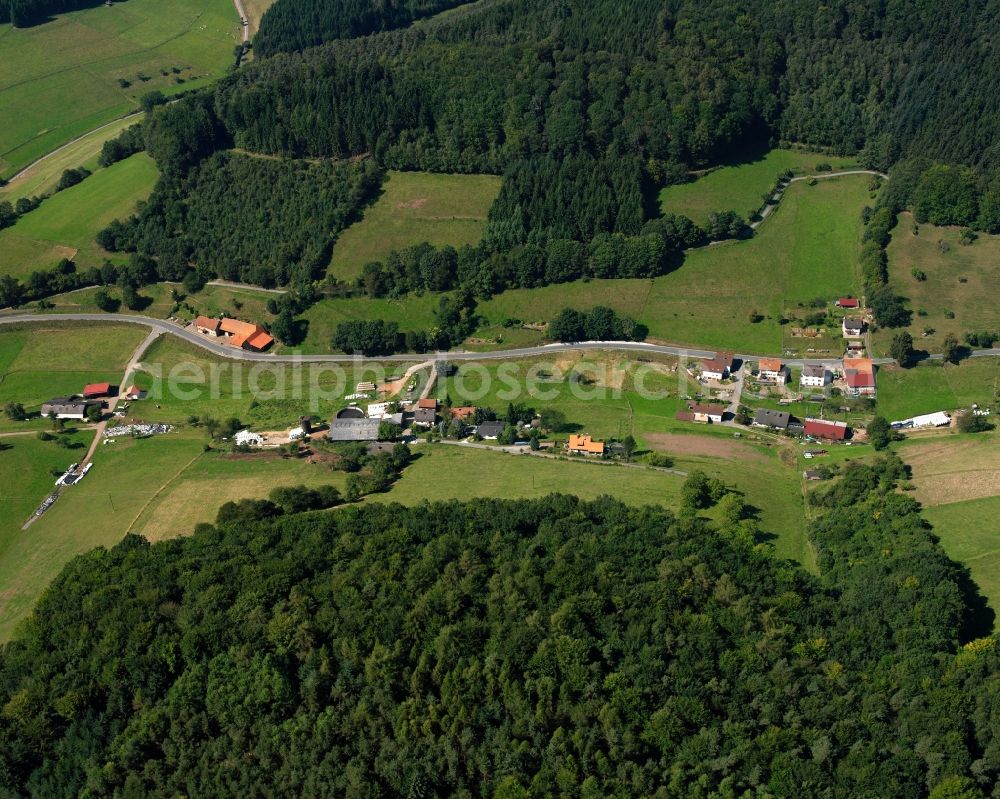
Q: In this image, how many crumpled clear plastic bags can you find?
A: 0